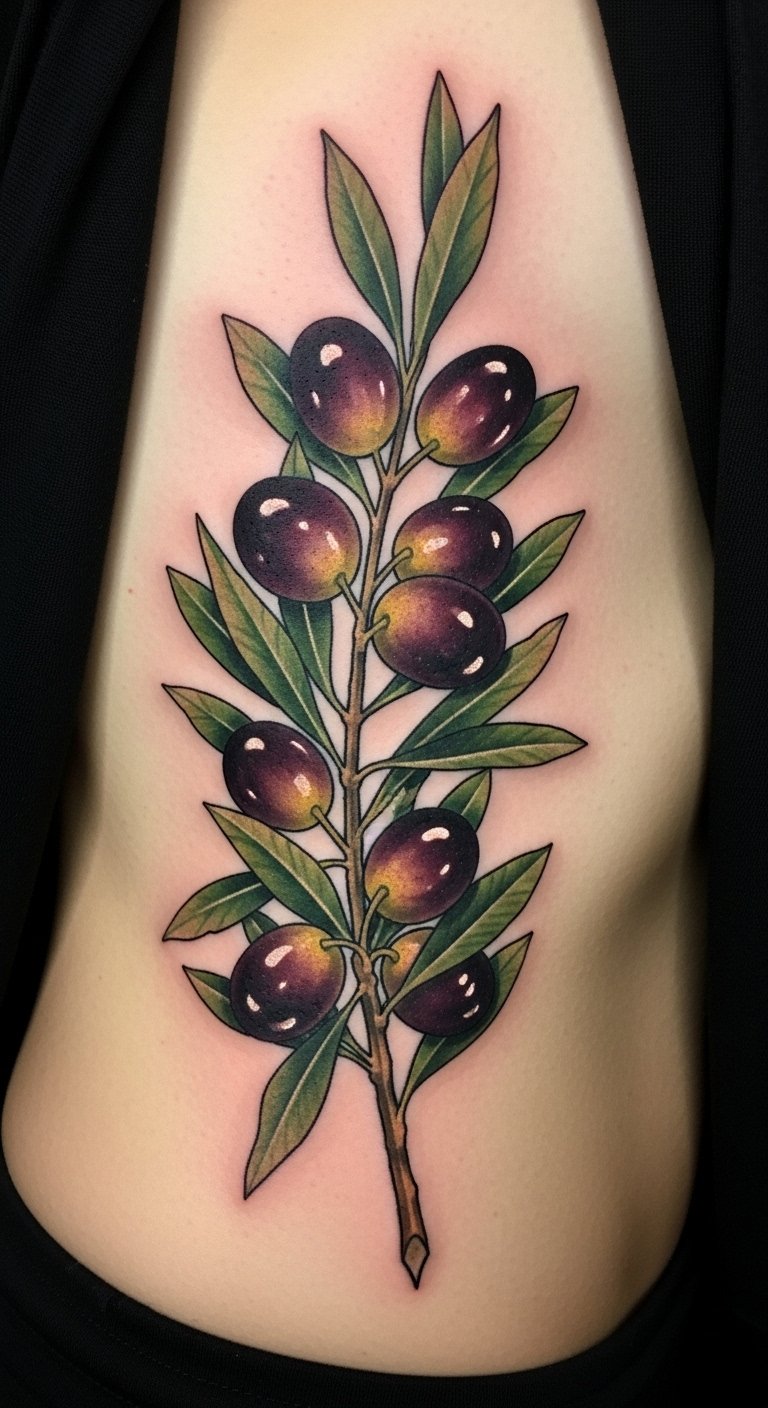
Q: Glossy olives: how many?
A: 9